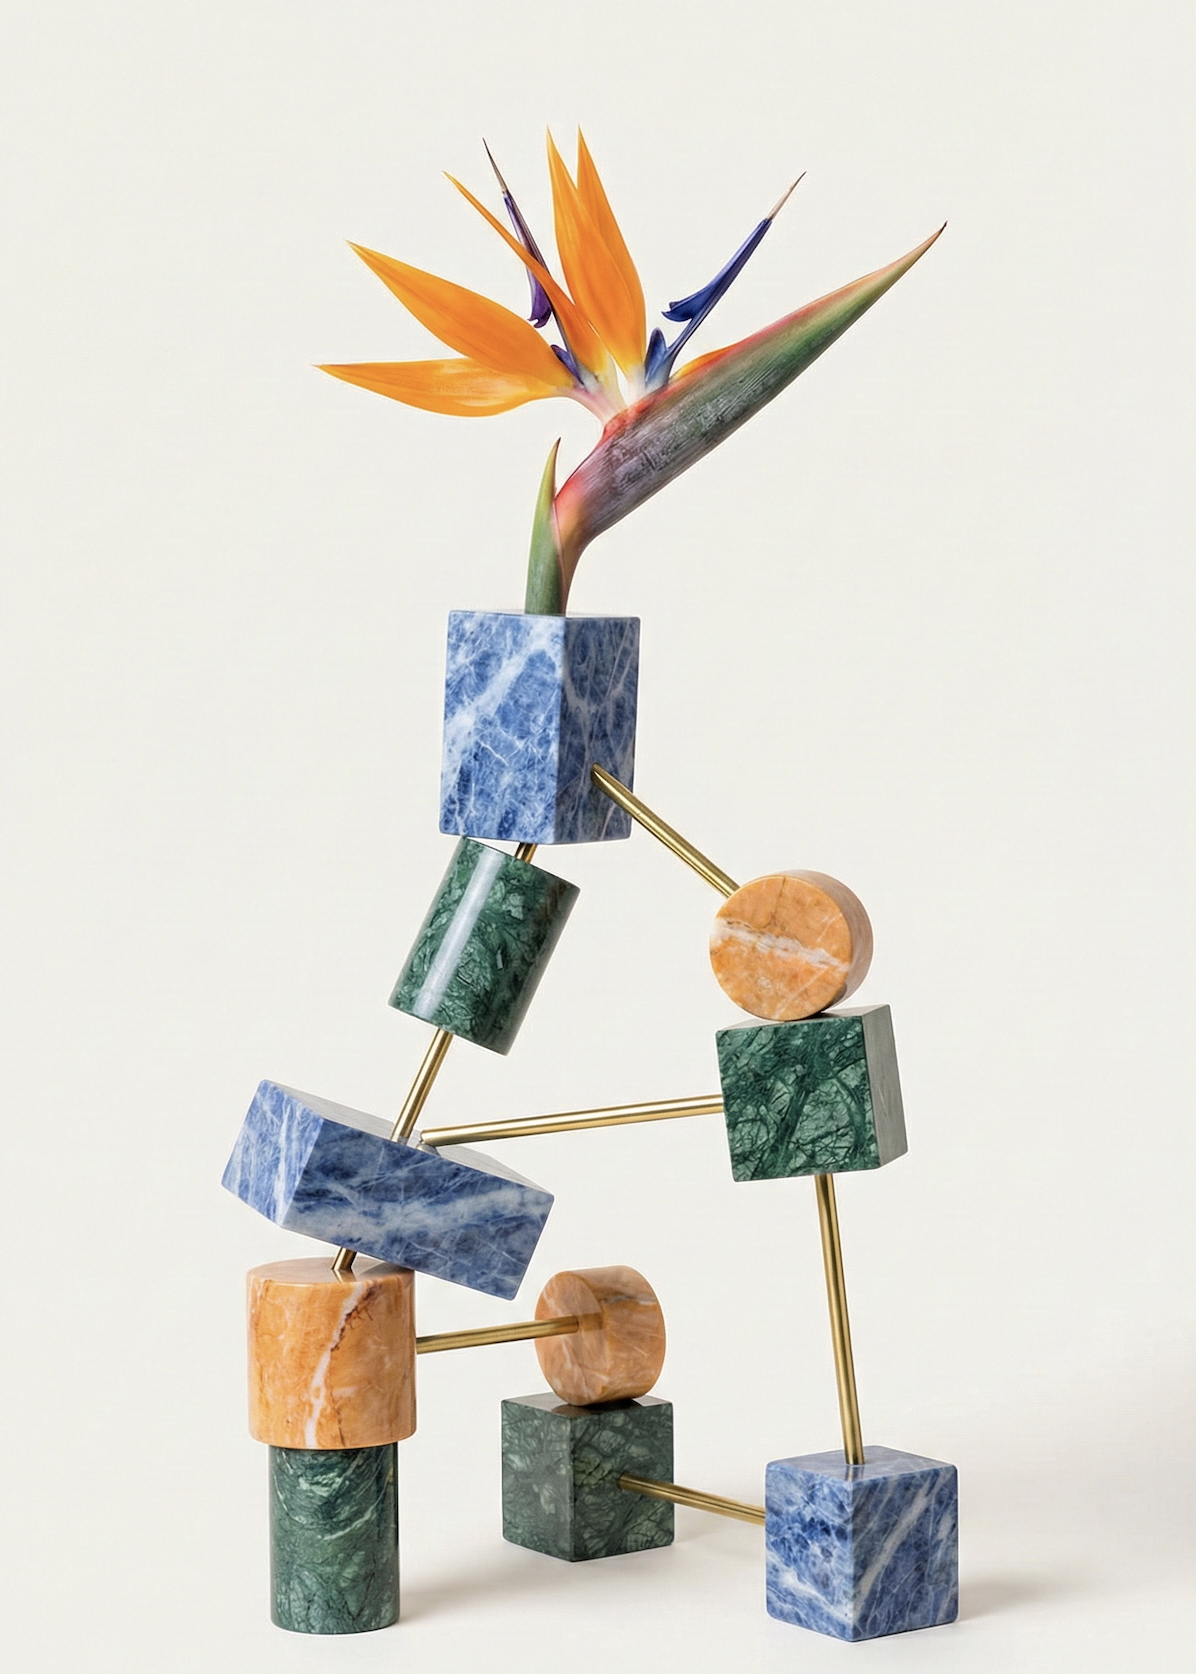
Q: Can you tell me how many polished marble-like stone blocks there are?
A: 10